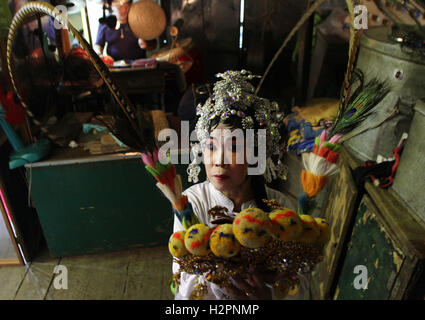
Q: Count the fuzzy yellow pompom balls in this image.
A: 7